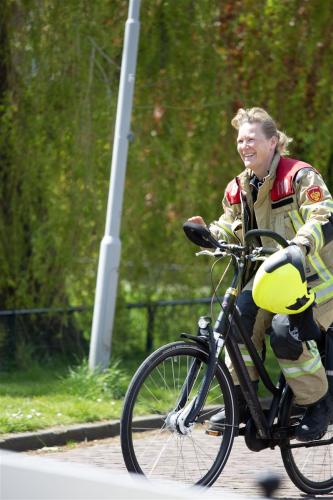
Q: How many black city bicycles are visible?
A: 1